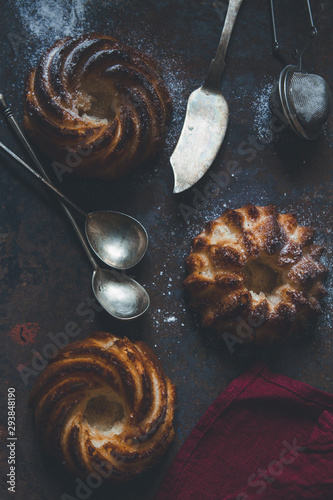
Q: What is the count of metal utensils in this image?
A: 4